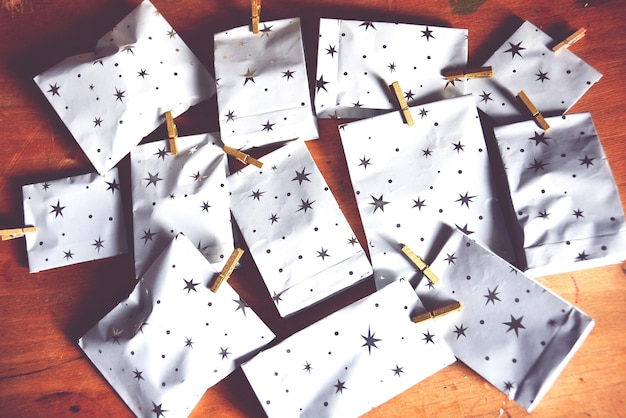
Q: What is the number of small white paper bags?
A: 12